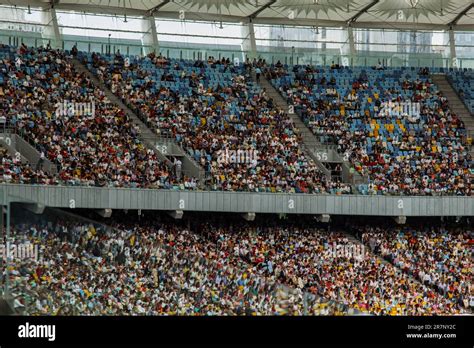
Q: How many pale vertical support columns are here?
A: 5